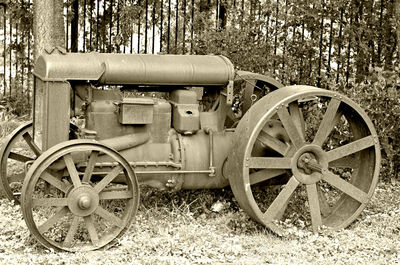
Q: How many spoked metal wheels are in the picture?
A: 4